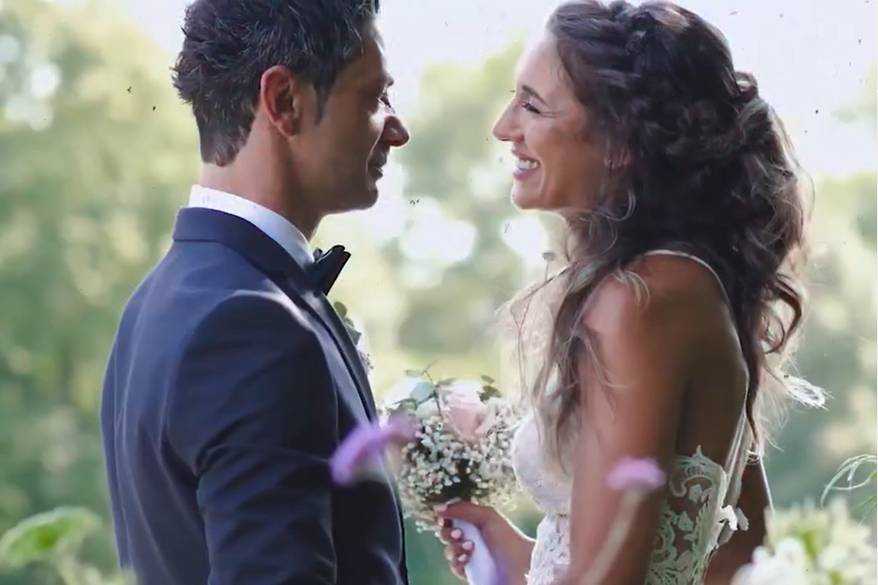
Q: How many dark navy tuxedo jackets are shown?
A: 1